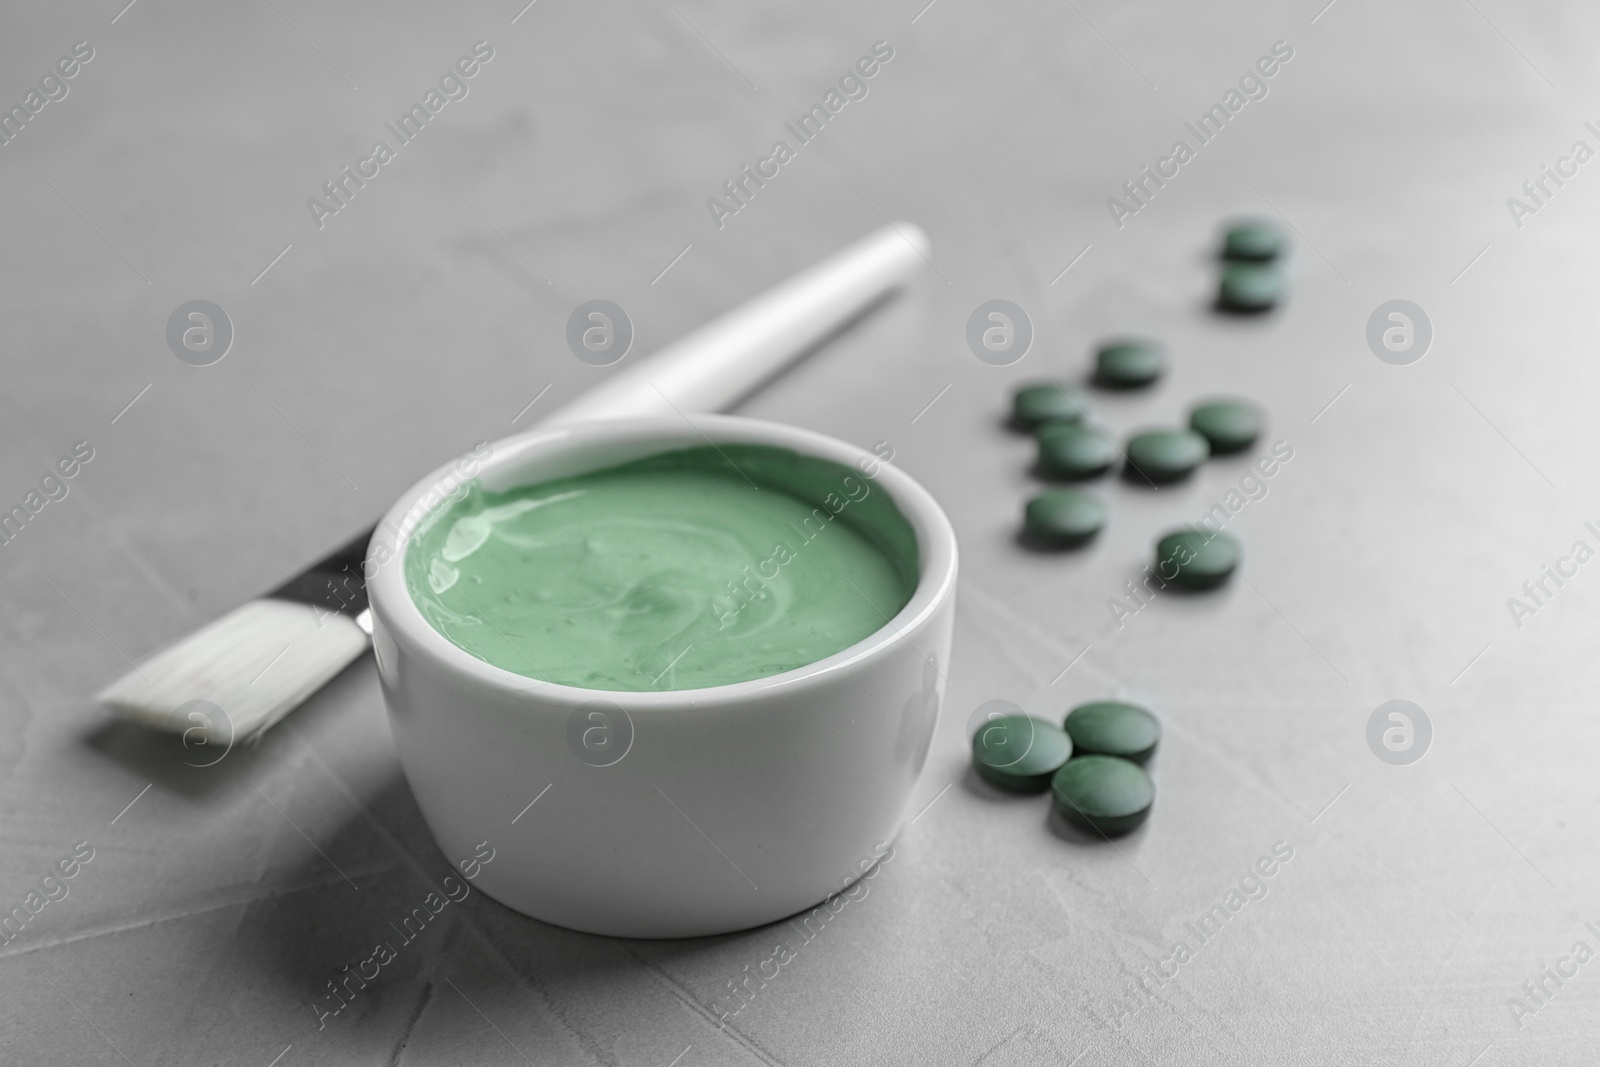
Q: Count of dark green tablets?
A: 12